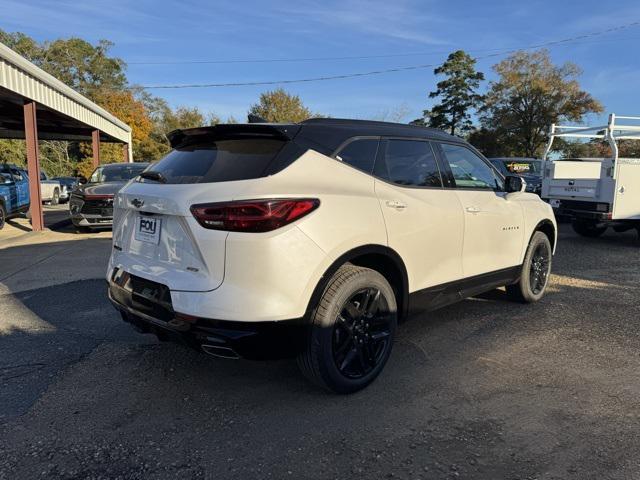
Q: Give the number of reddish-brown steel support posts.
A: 3